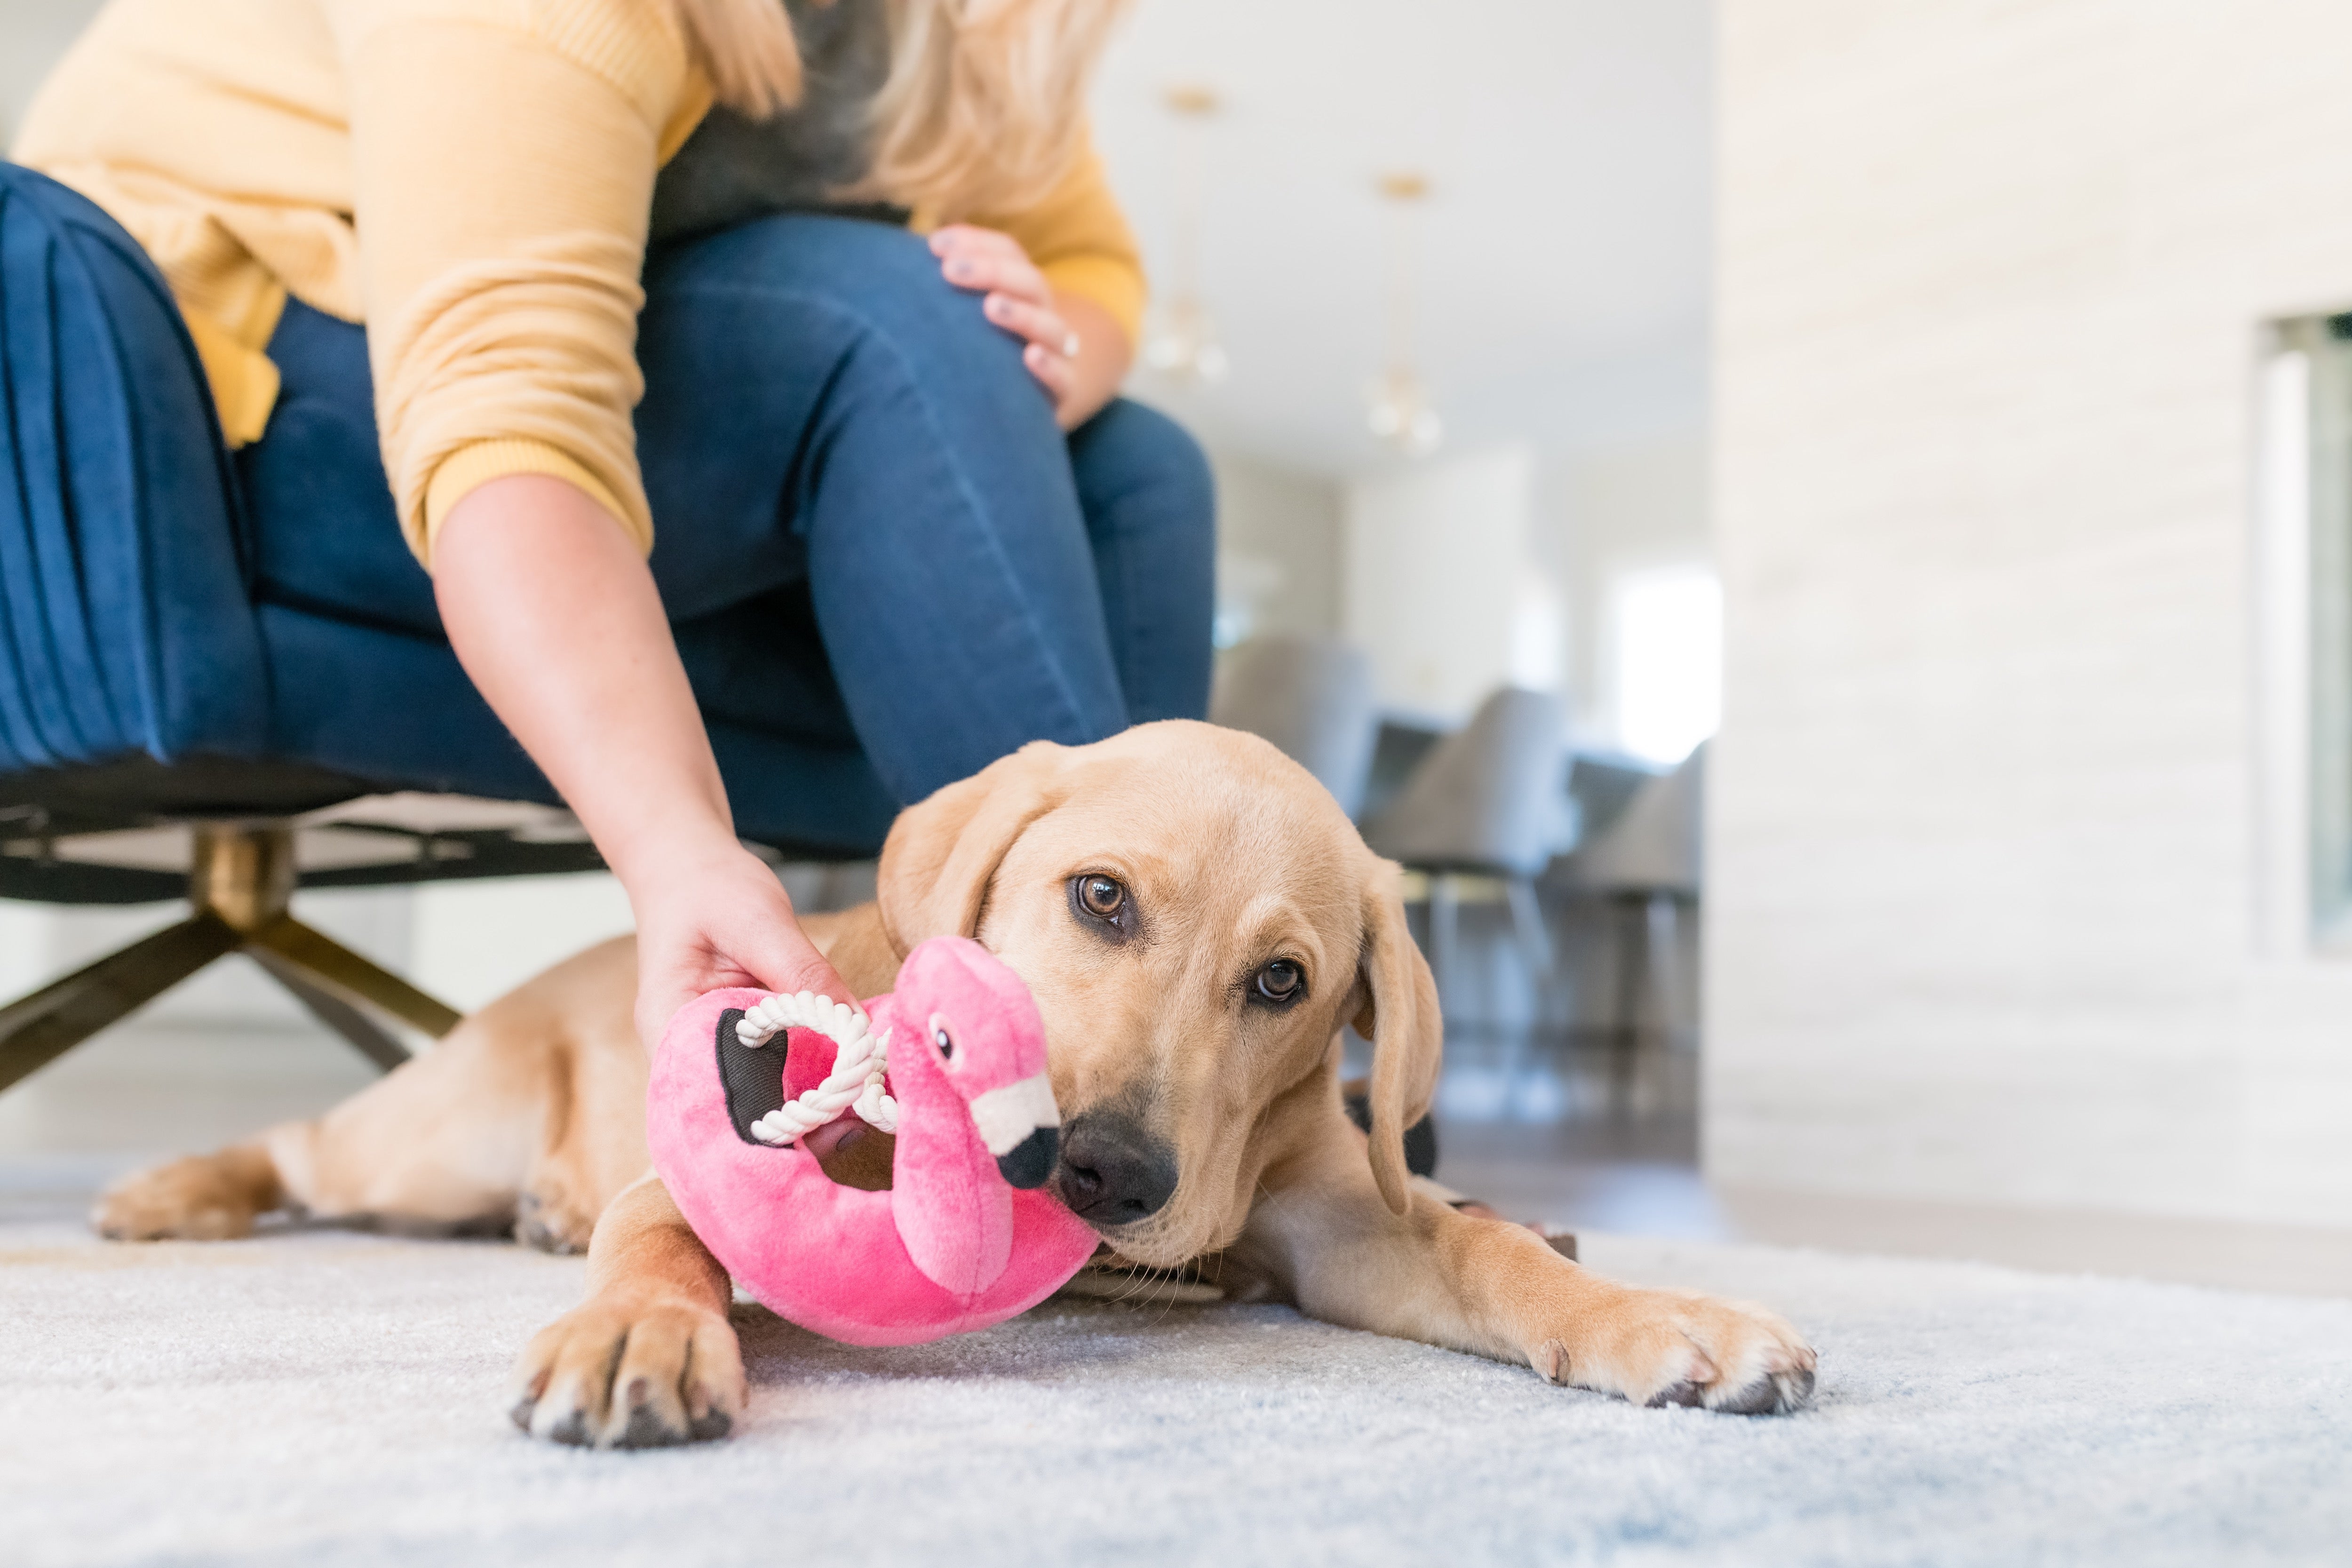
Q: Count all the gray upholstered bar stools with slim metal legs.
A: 3